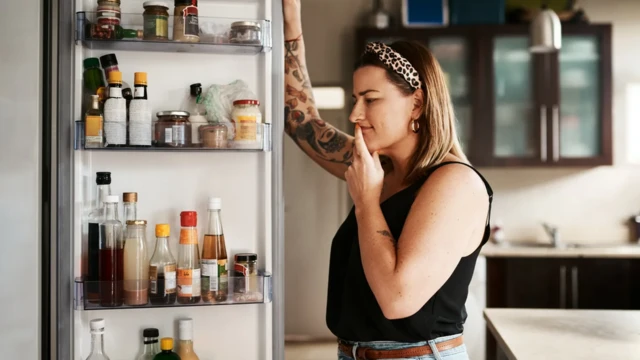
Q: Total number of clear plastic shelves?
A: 3